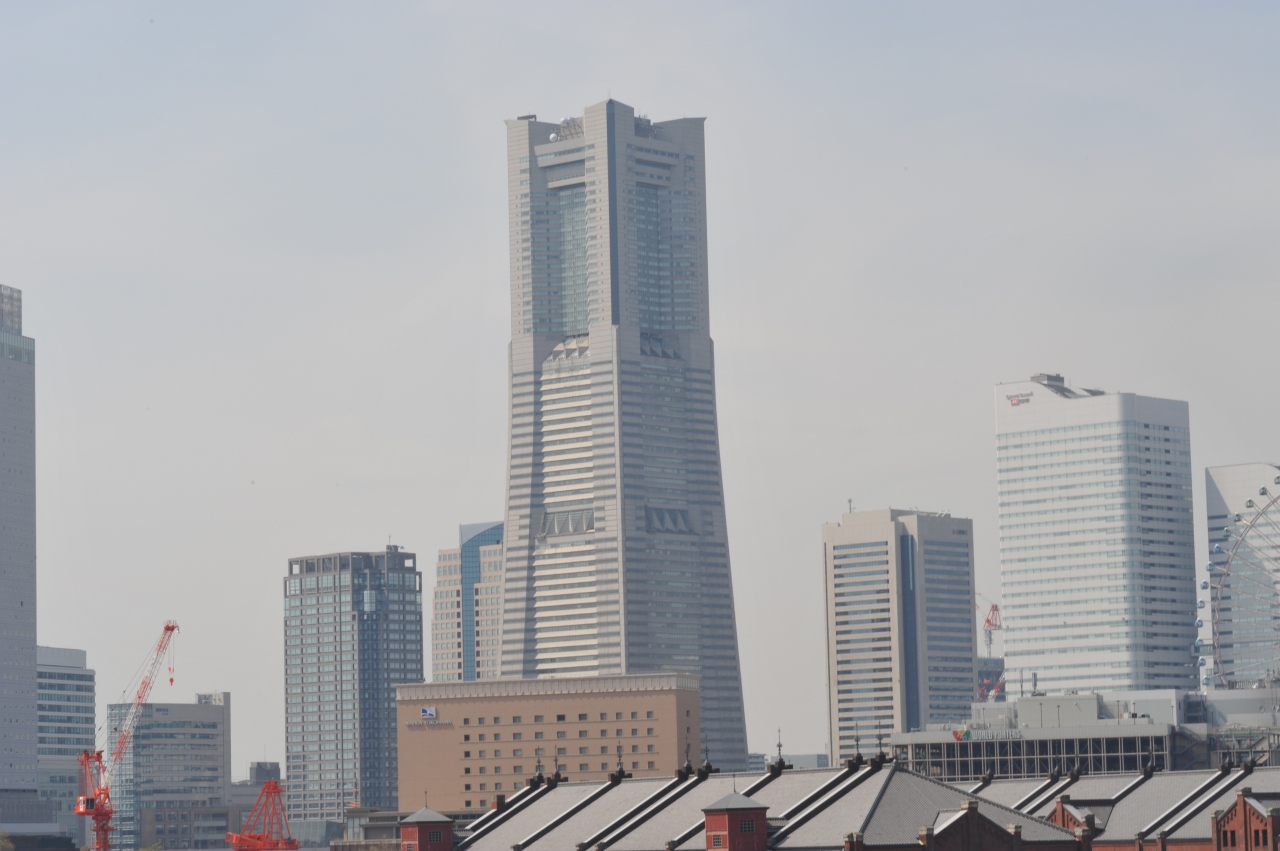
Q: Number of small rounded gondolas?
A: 13